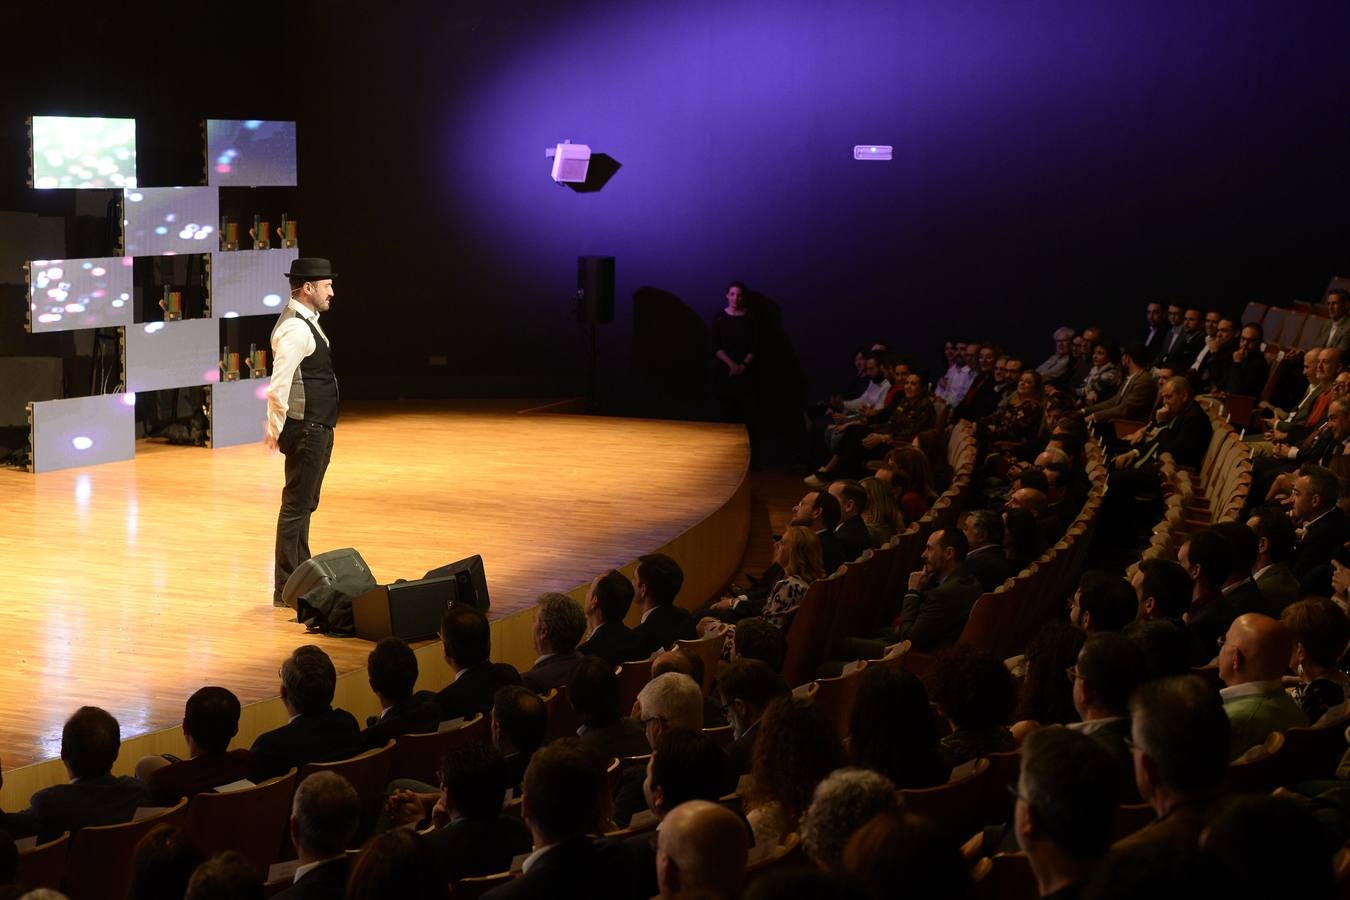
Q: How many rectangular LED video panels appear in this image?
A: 8